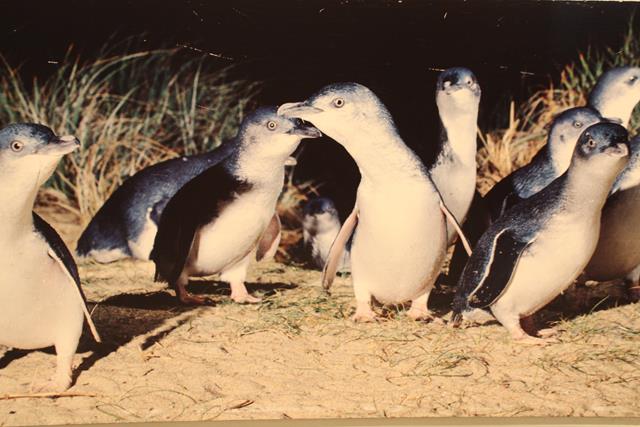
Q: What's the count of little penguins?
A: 10